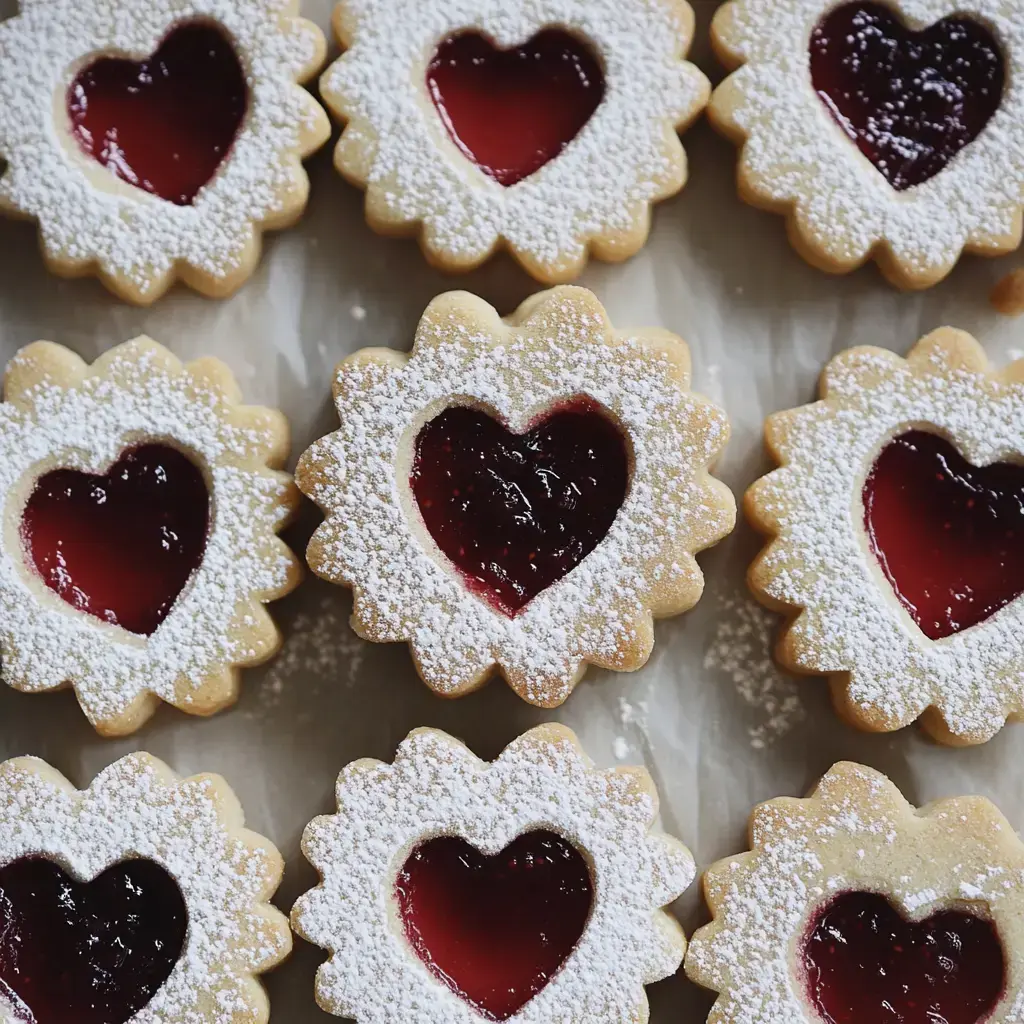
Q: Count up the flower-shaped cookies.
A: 9